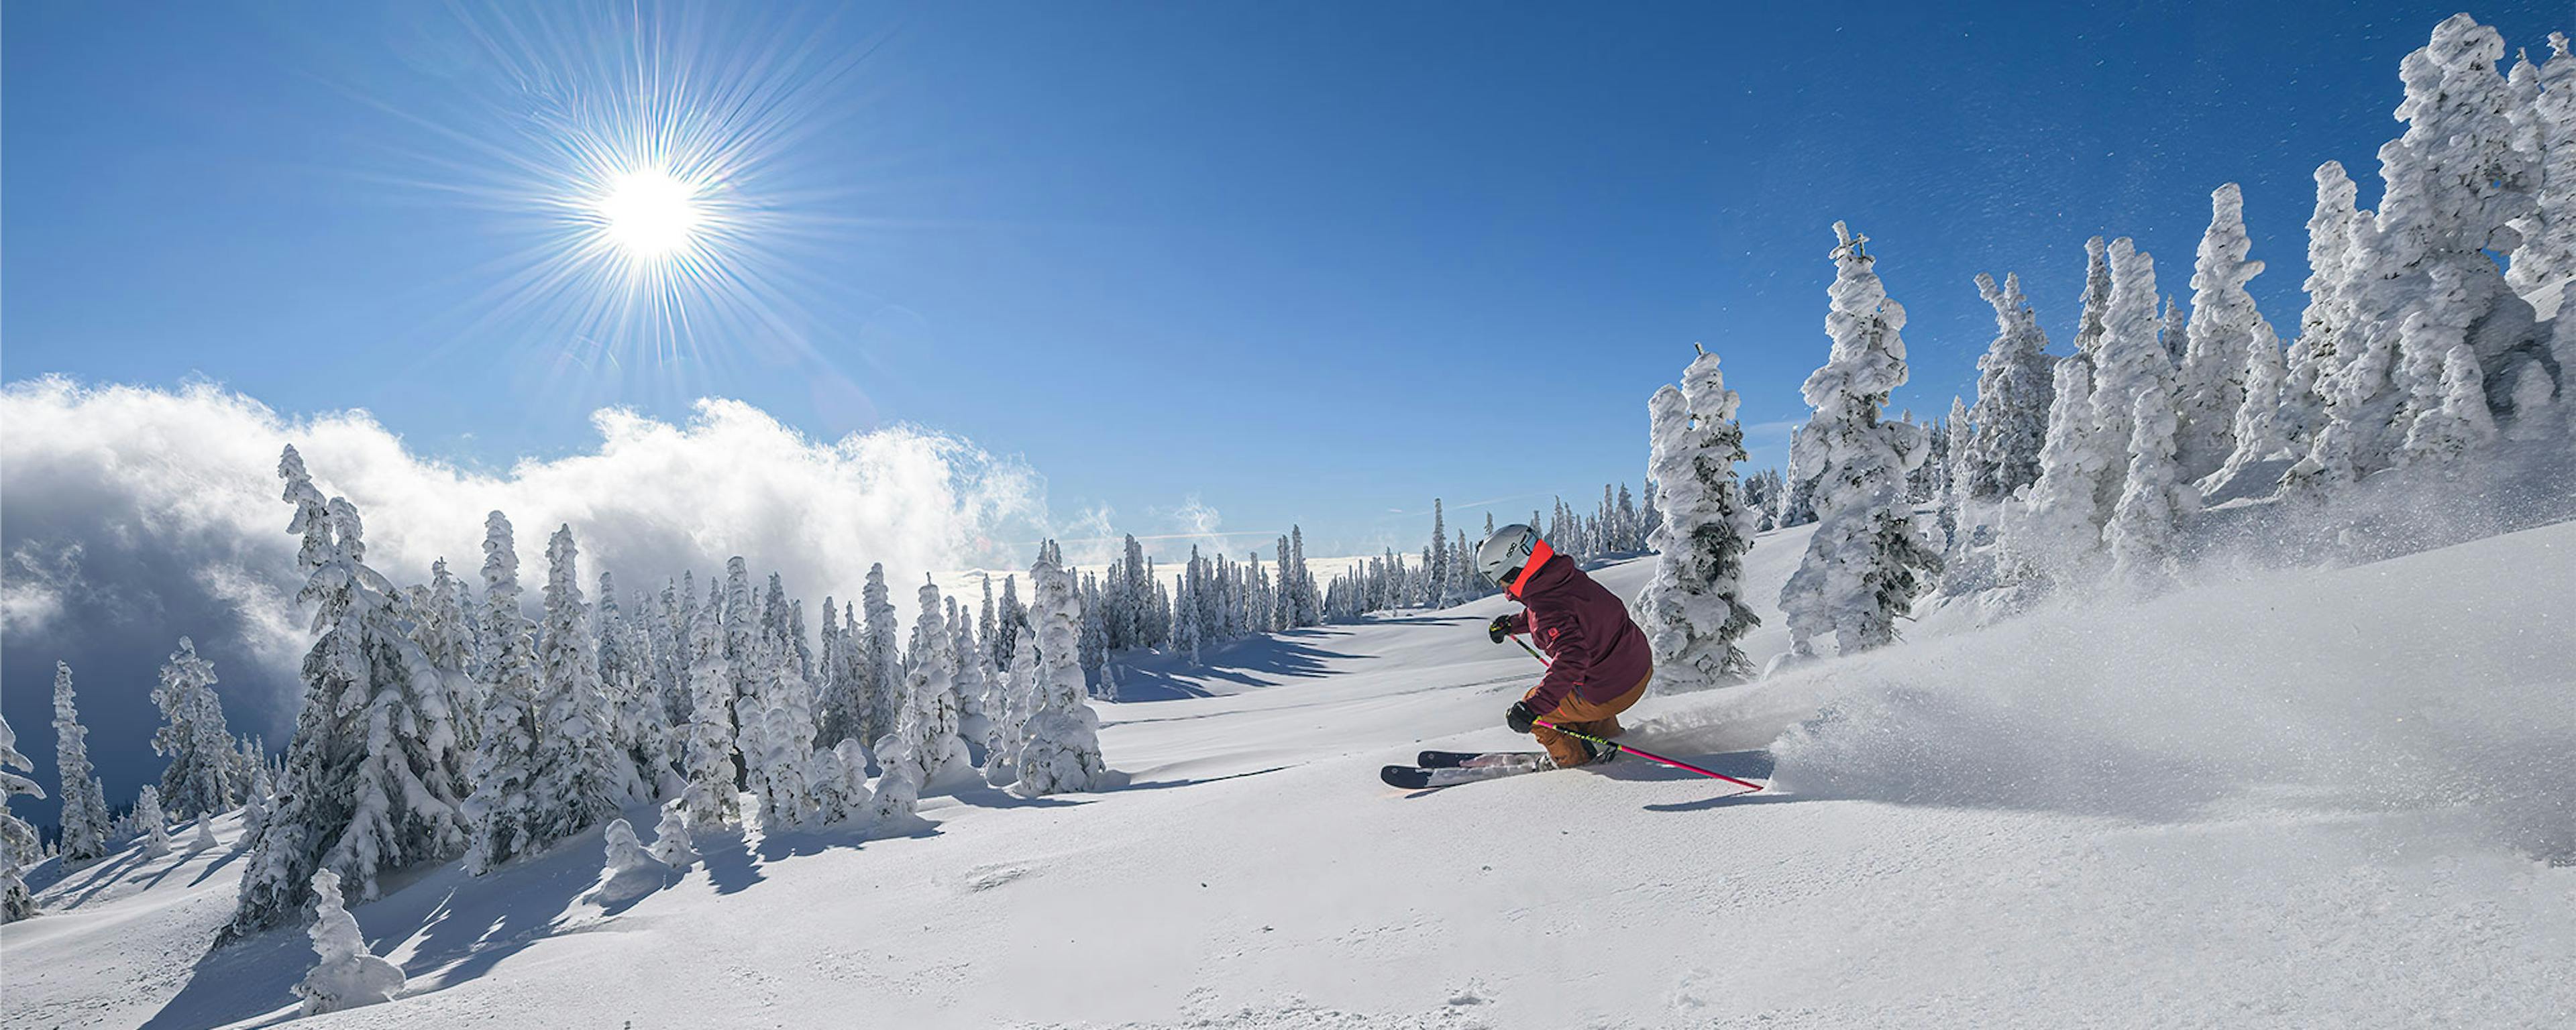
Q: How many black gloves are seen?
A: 2